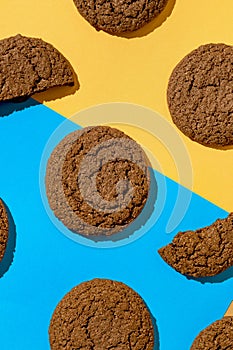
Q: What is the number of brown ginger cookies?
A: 8